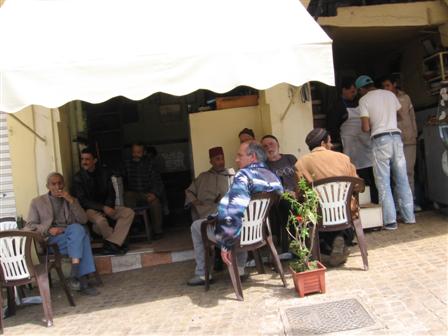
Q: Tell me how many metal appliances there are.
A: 1